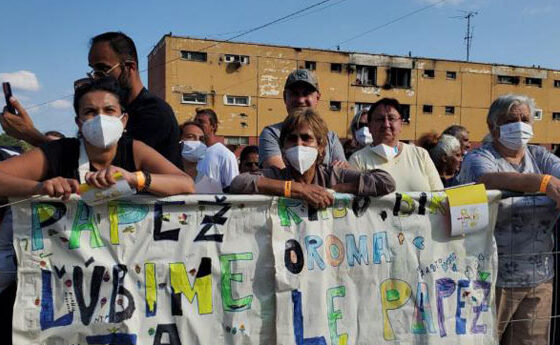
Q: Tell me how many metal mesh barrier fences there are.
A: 1